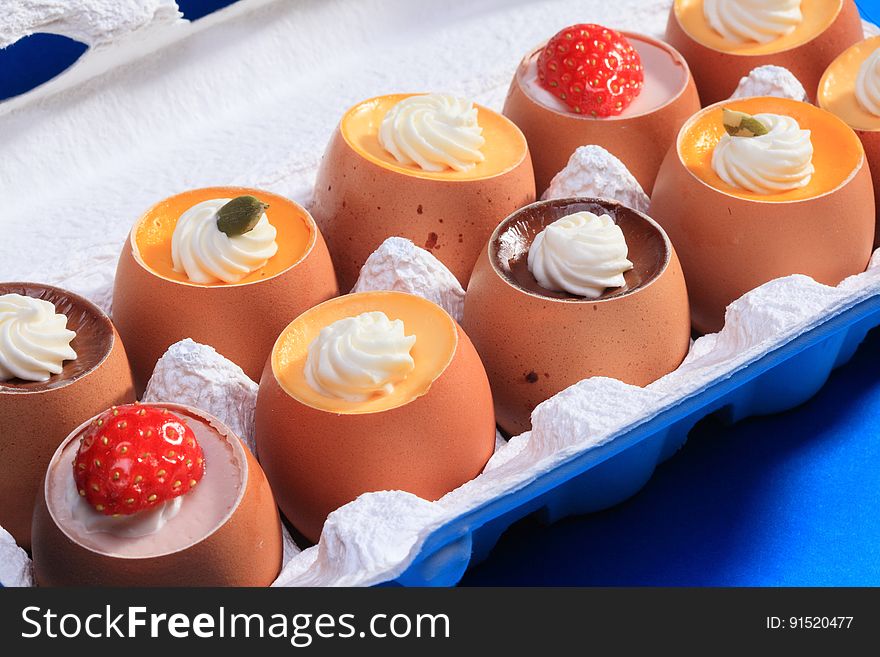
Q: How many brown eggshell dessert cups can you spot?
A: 10